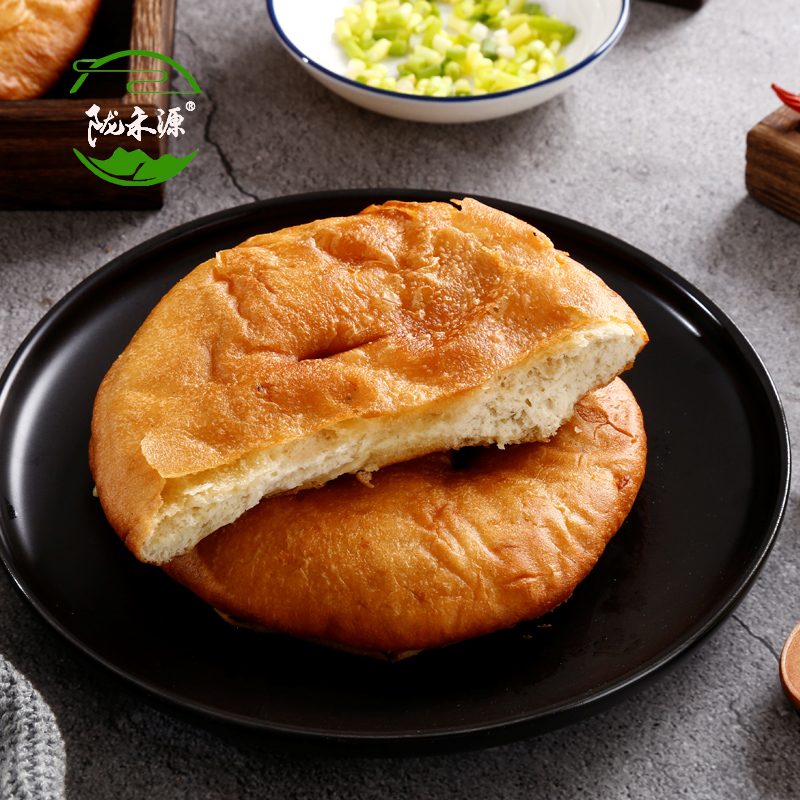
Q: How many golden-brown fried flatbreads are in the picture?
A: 3